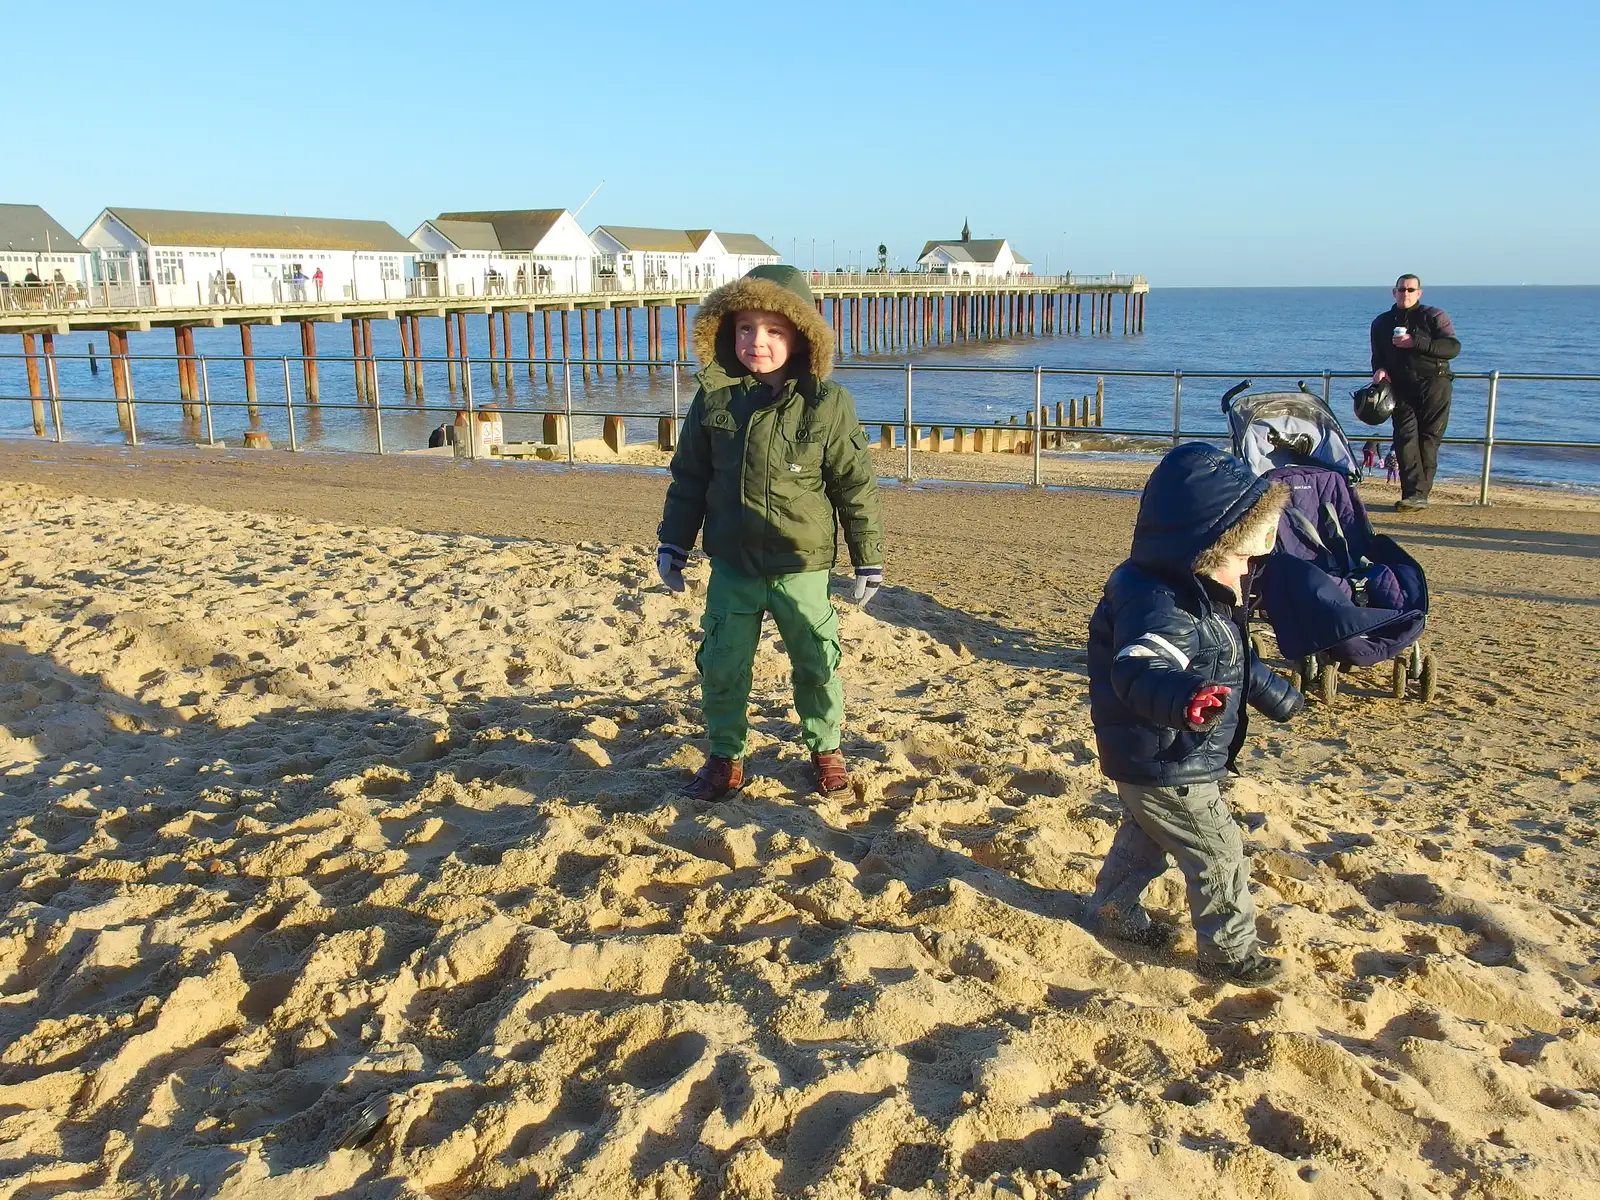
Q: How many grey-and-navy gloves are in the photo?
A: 2